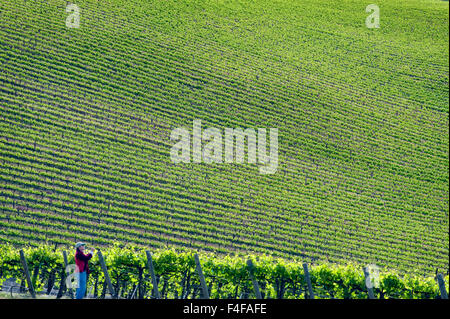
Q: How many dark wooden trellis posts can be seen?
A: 9